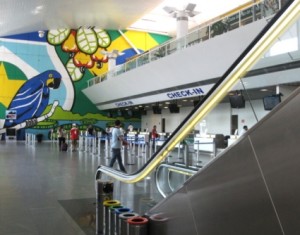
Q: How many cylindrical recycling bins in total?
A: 5